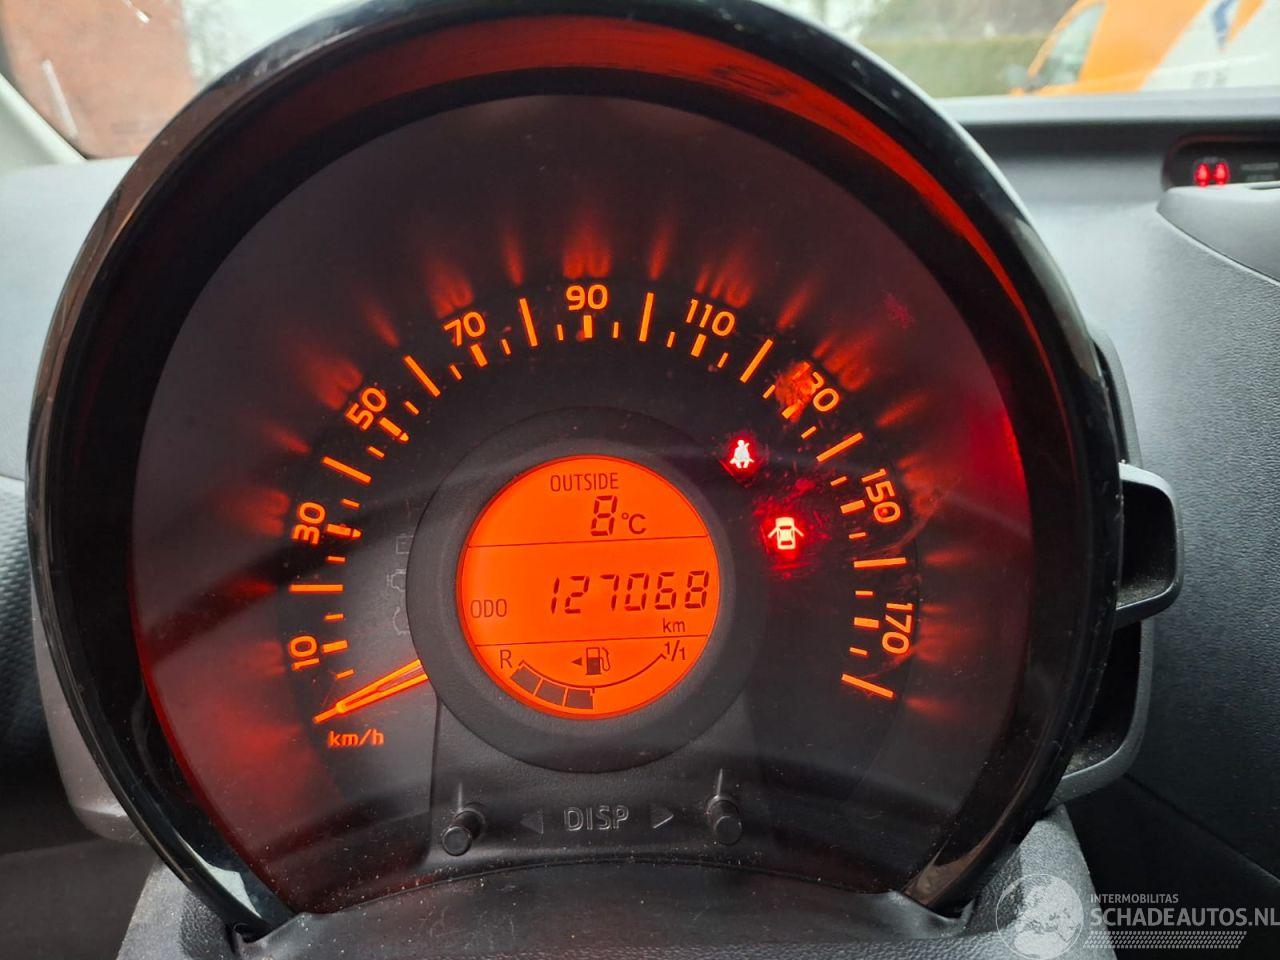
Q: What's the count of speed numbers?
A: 9